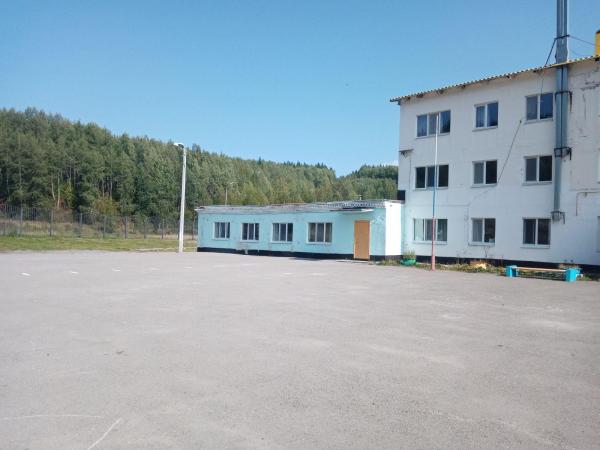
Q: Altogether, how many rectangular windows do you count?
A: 13